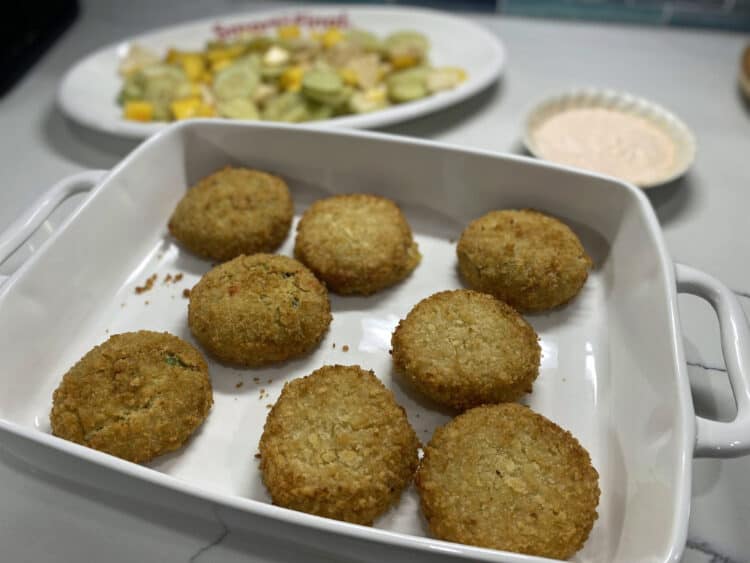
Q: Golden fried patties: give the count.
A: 8